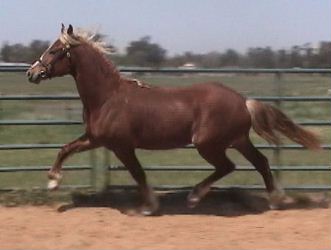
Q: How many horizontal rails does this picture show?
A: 6